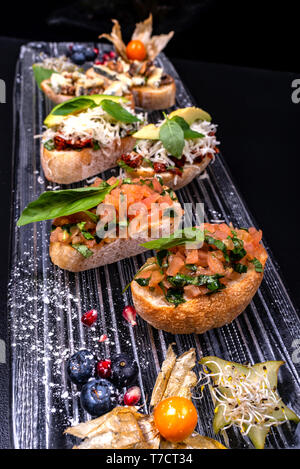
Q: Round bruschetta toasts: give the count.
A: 6